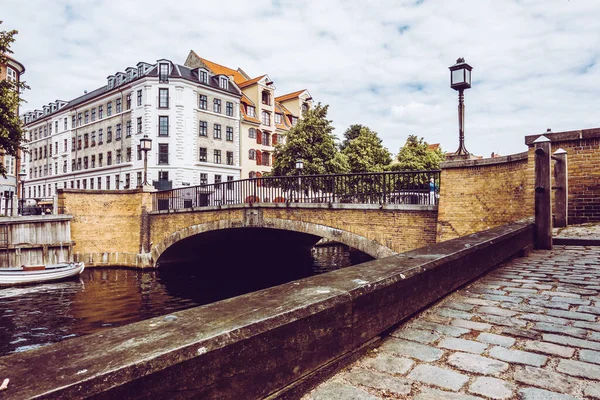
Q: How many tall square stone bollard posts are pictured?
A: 2